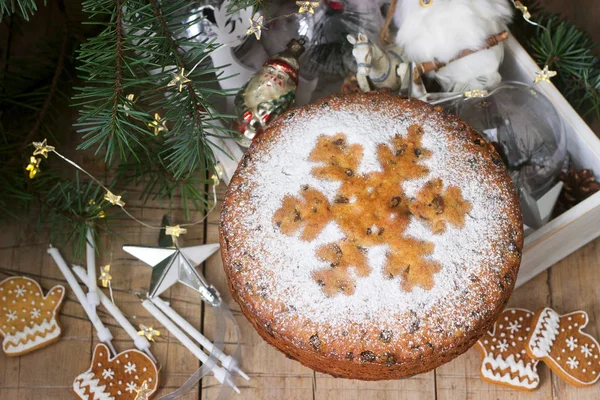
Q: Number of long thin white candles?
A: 5